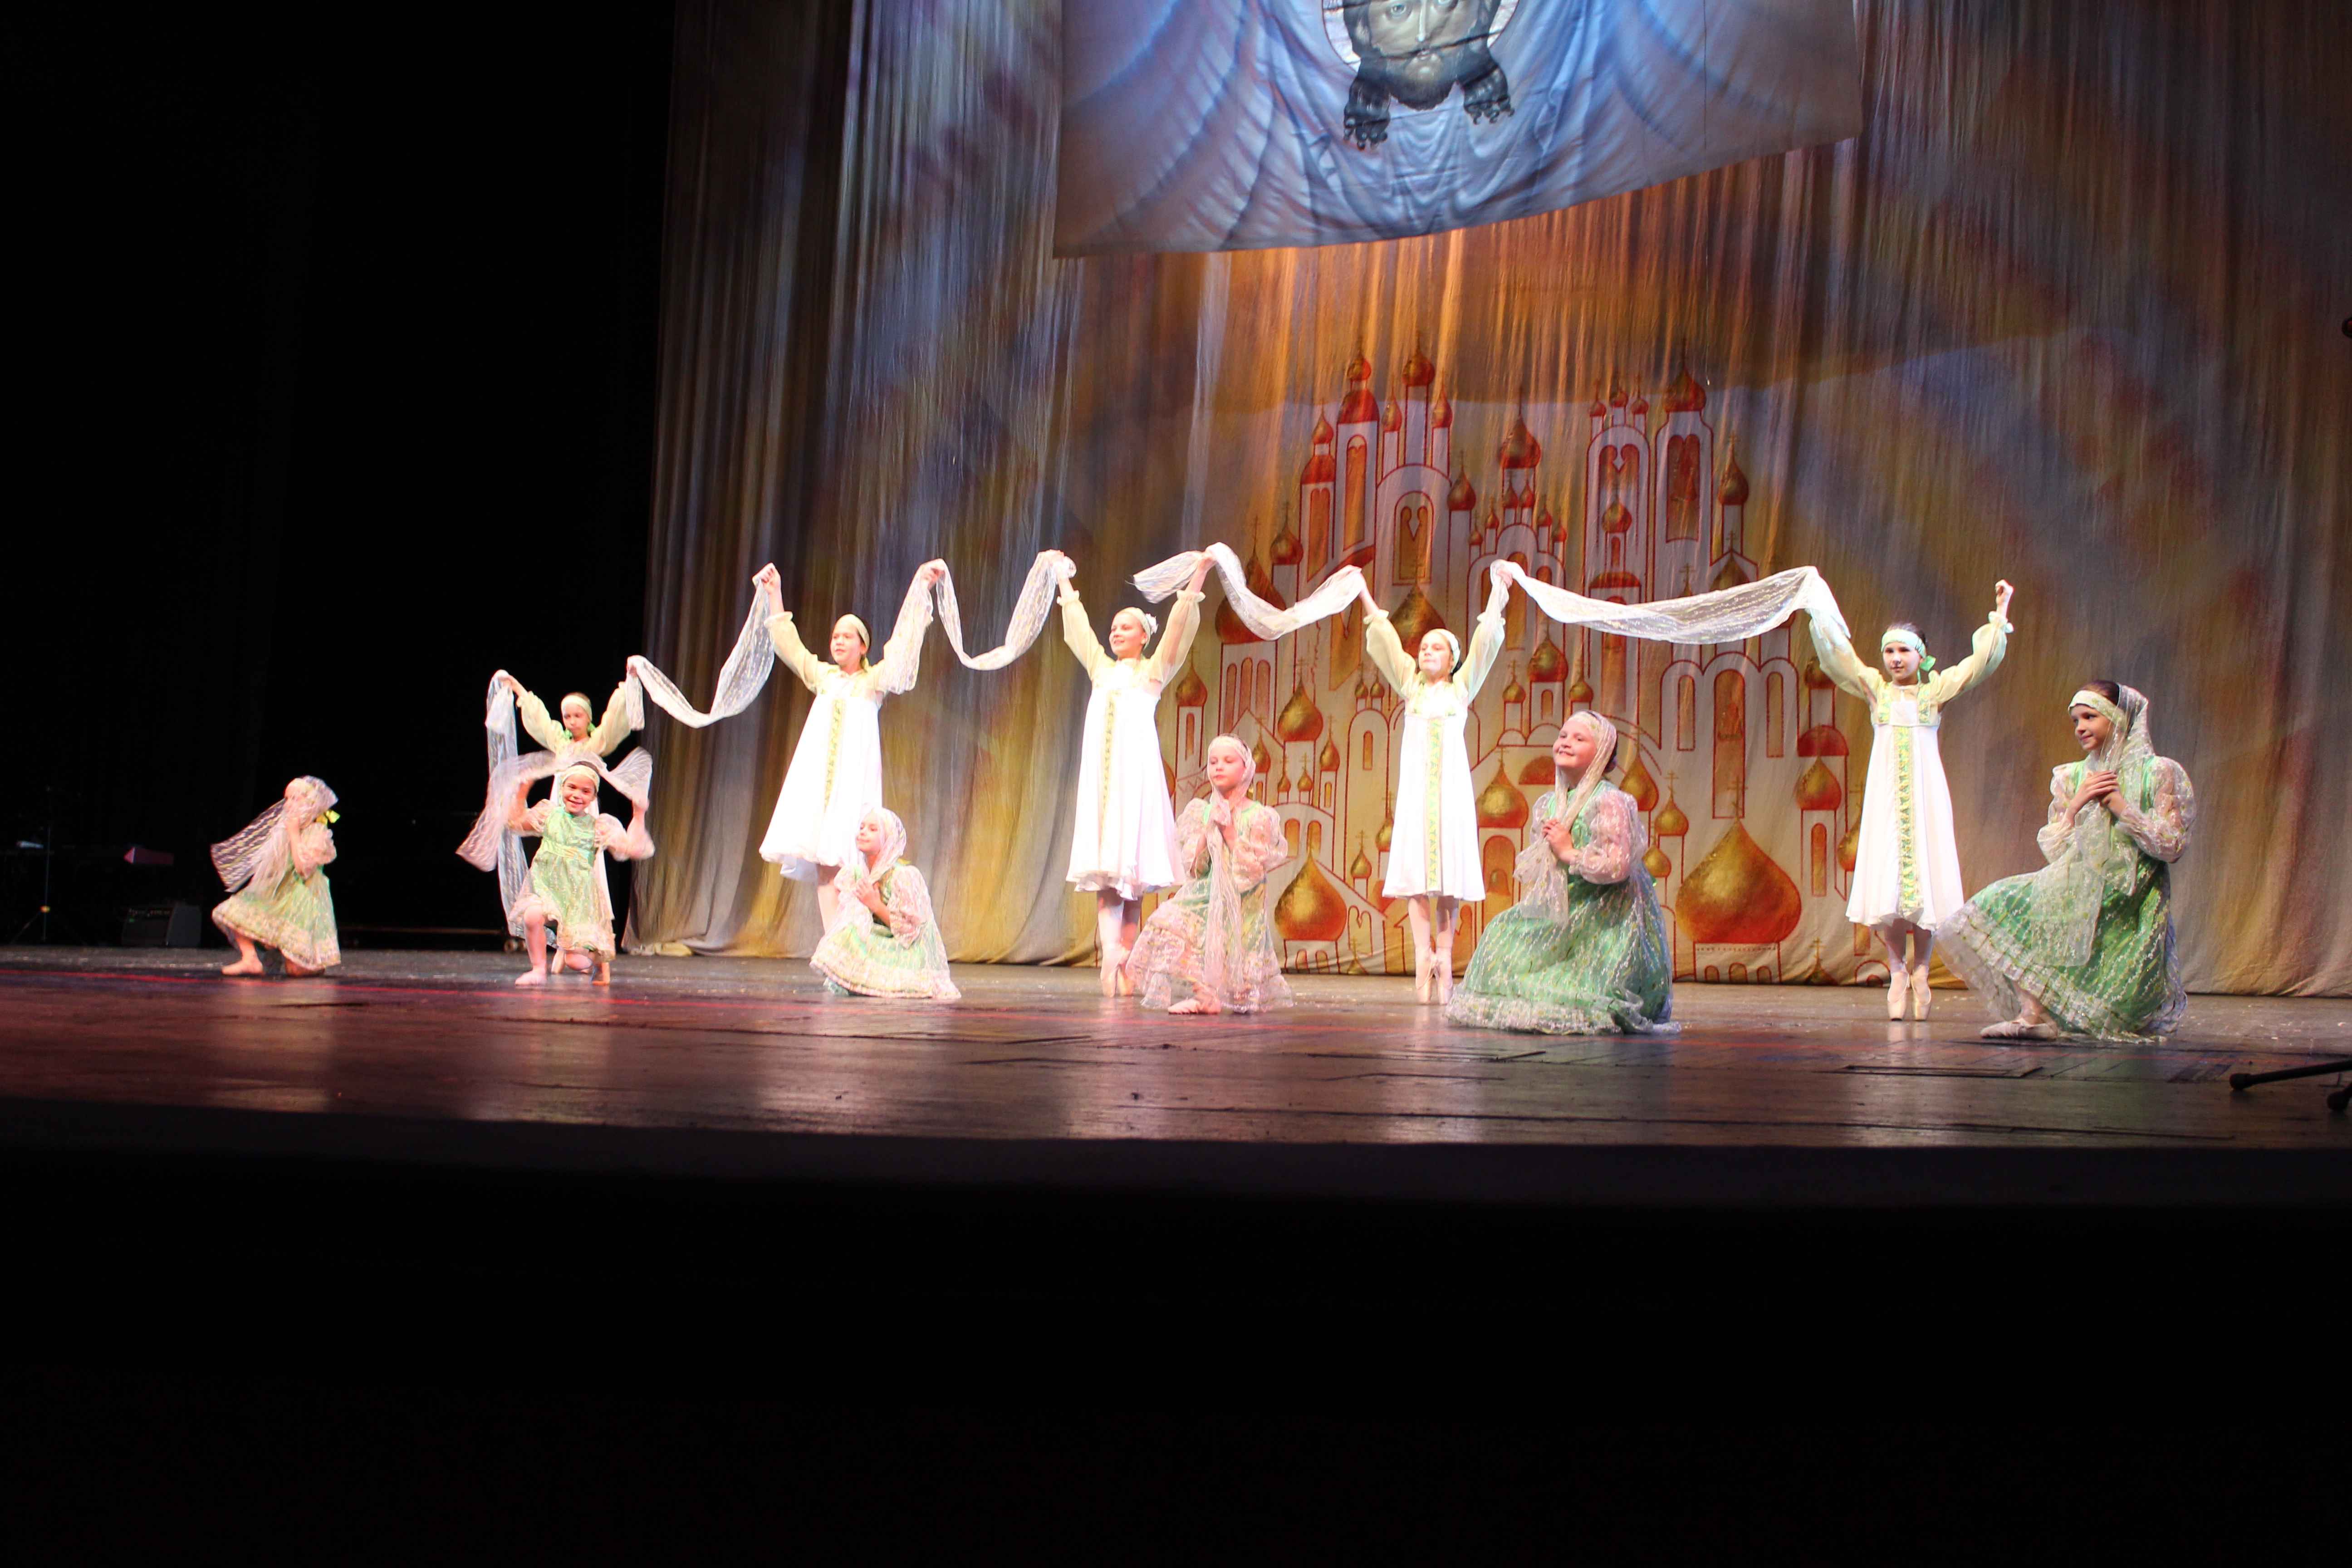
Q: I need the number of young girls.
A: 11